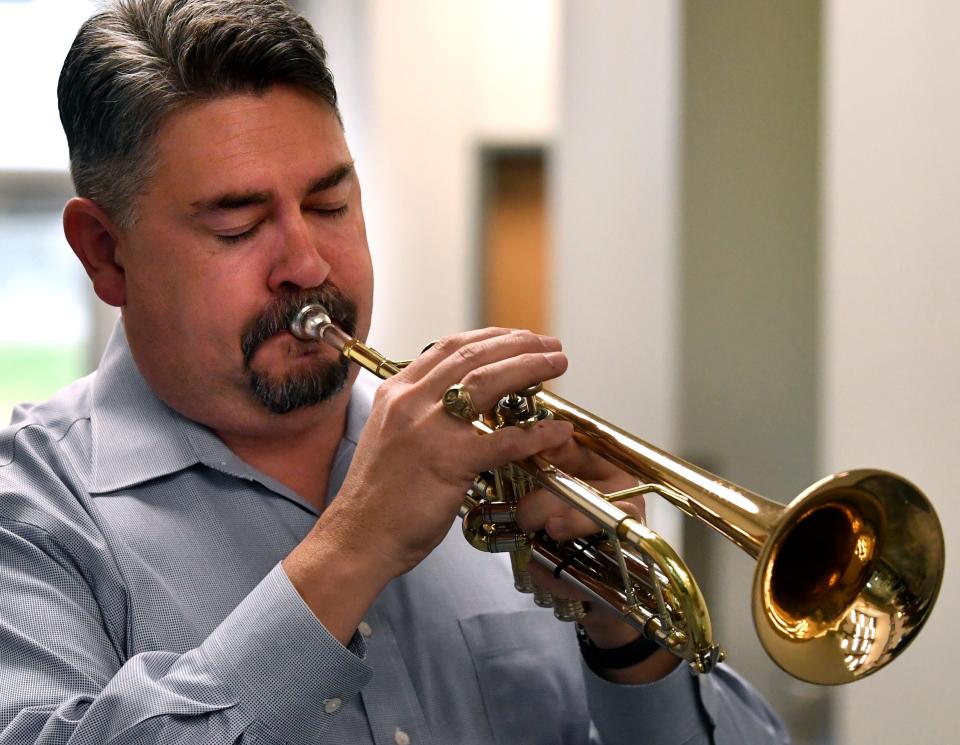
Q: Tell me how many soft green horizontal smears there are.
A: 1